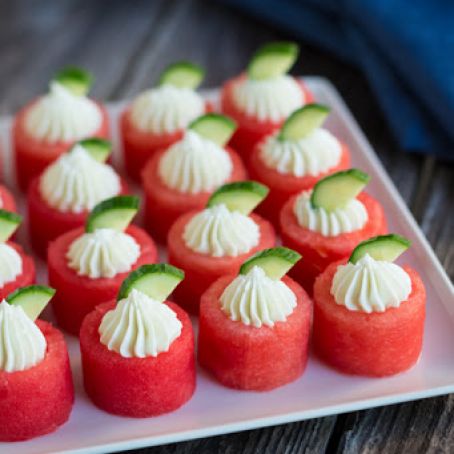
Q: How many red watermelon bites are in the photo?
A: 15